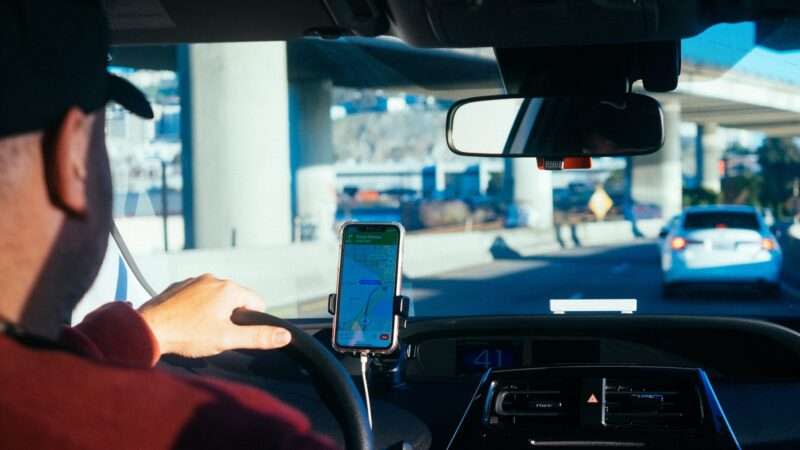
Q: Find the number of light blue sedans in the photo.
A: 1